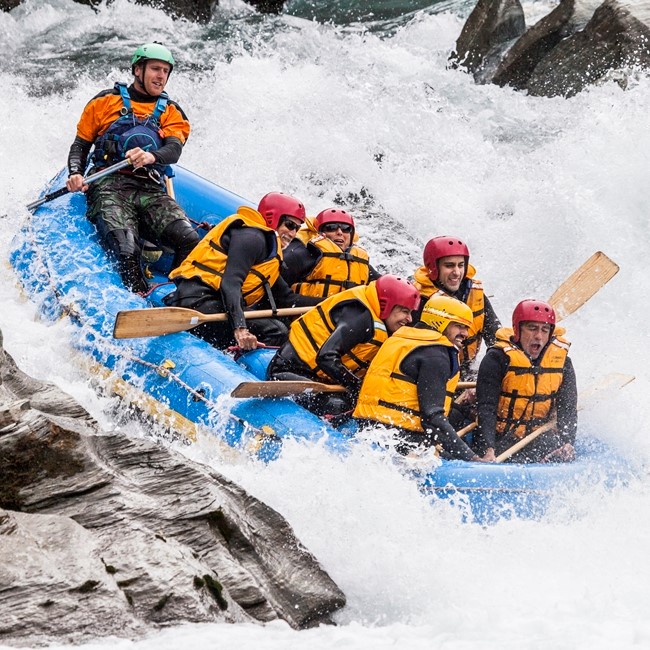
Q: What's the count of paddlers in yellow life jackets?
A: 6